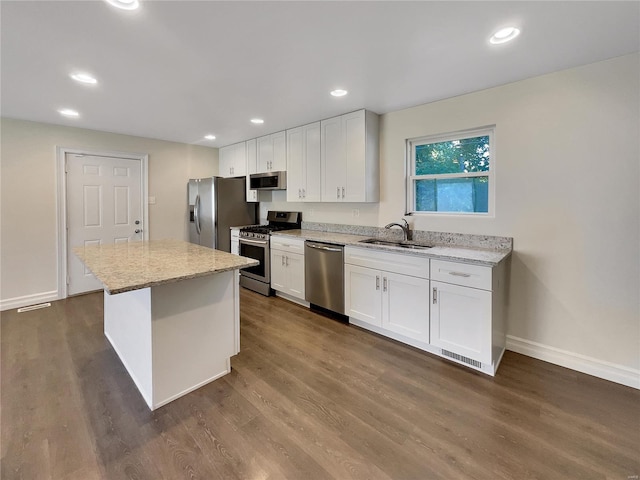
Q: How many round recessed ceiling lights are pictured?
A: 7